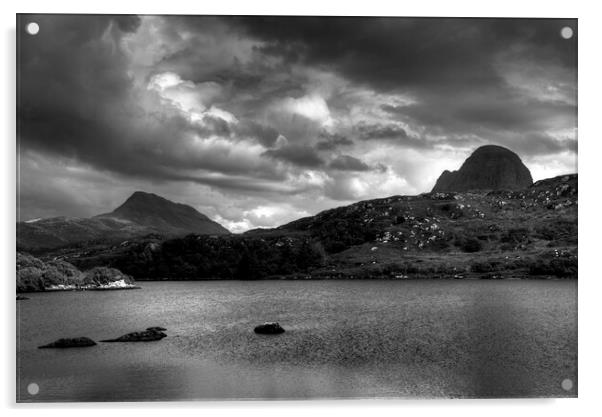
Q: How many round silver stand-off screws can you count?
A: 4